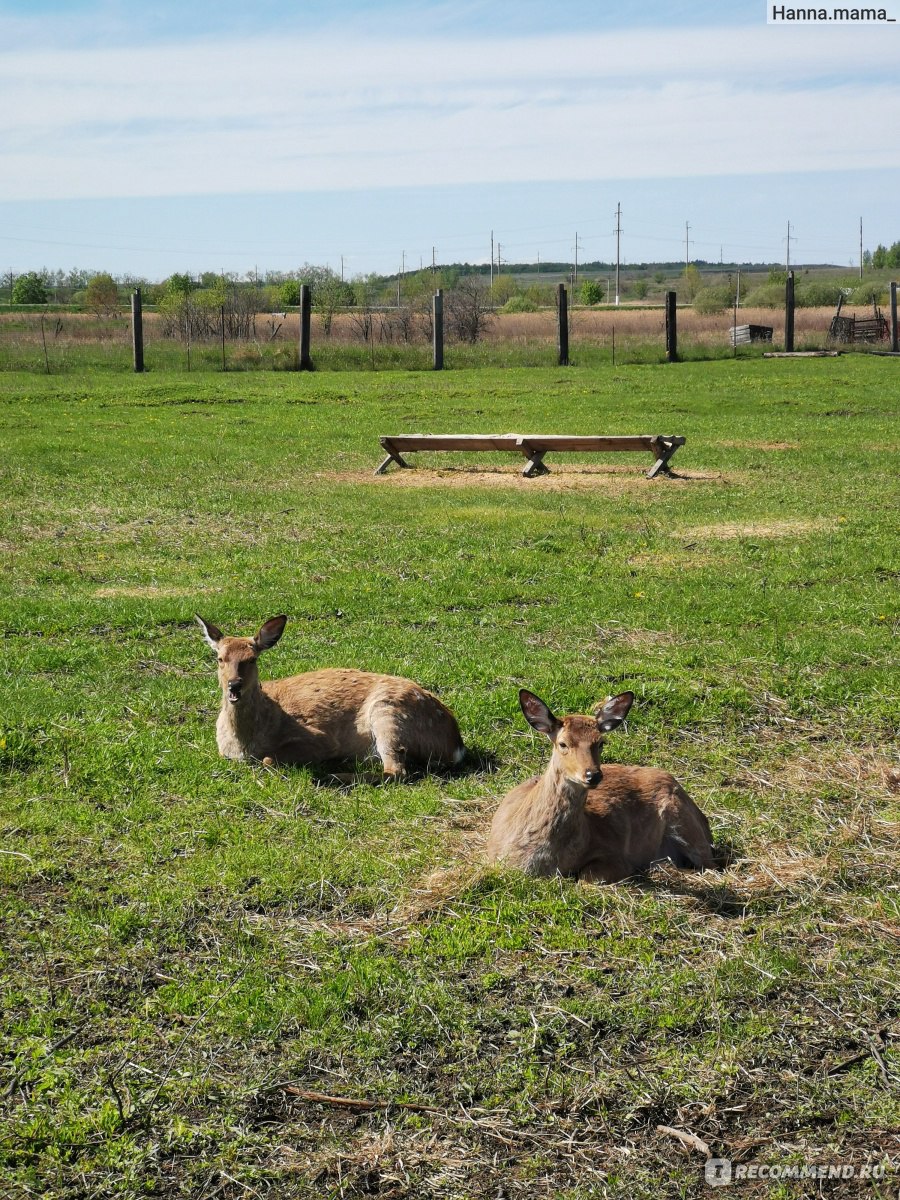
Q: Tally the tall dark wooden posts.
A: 7